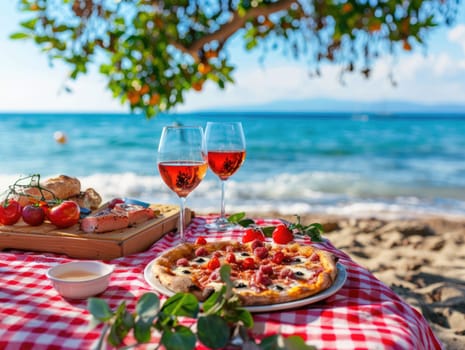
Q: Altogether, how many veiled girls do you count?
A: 0